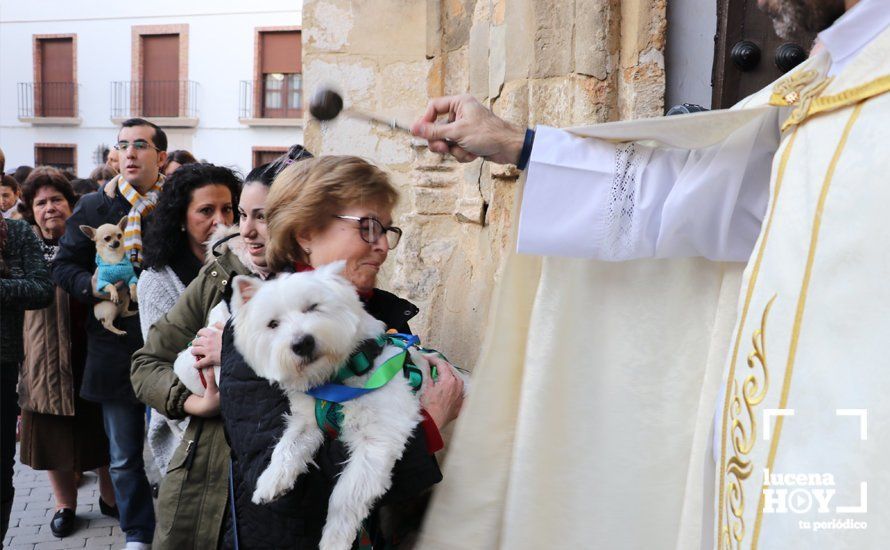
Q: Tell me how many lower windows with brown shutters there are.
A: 2